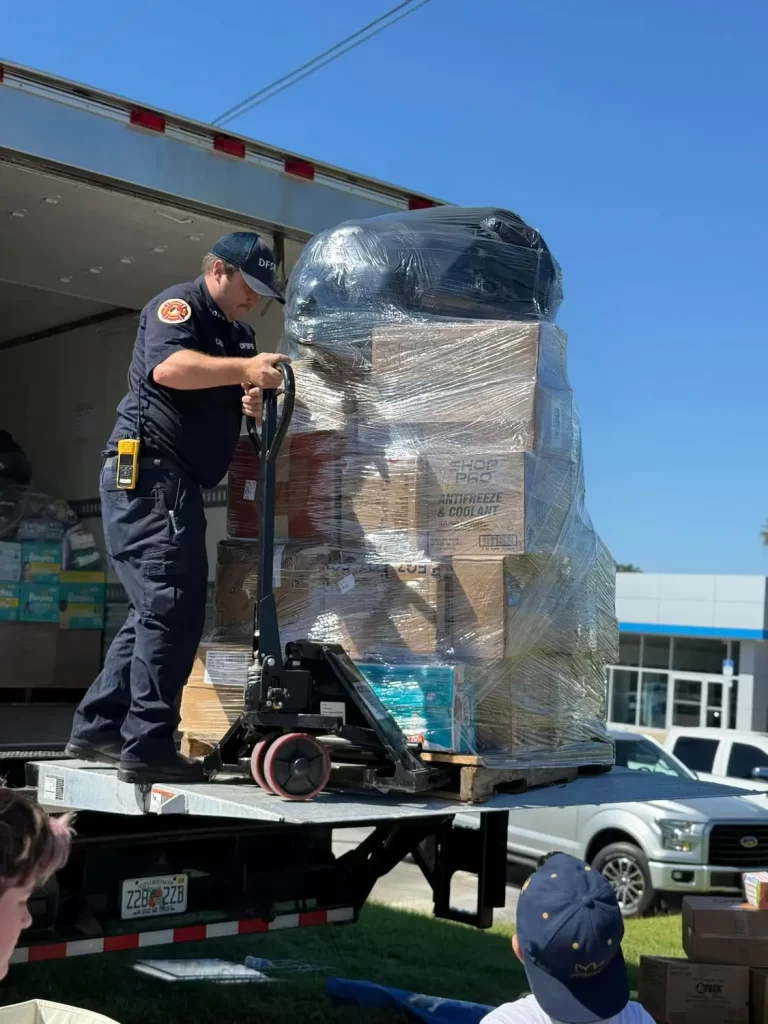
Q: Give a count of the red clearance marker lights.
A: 5